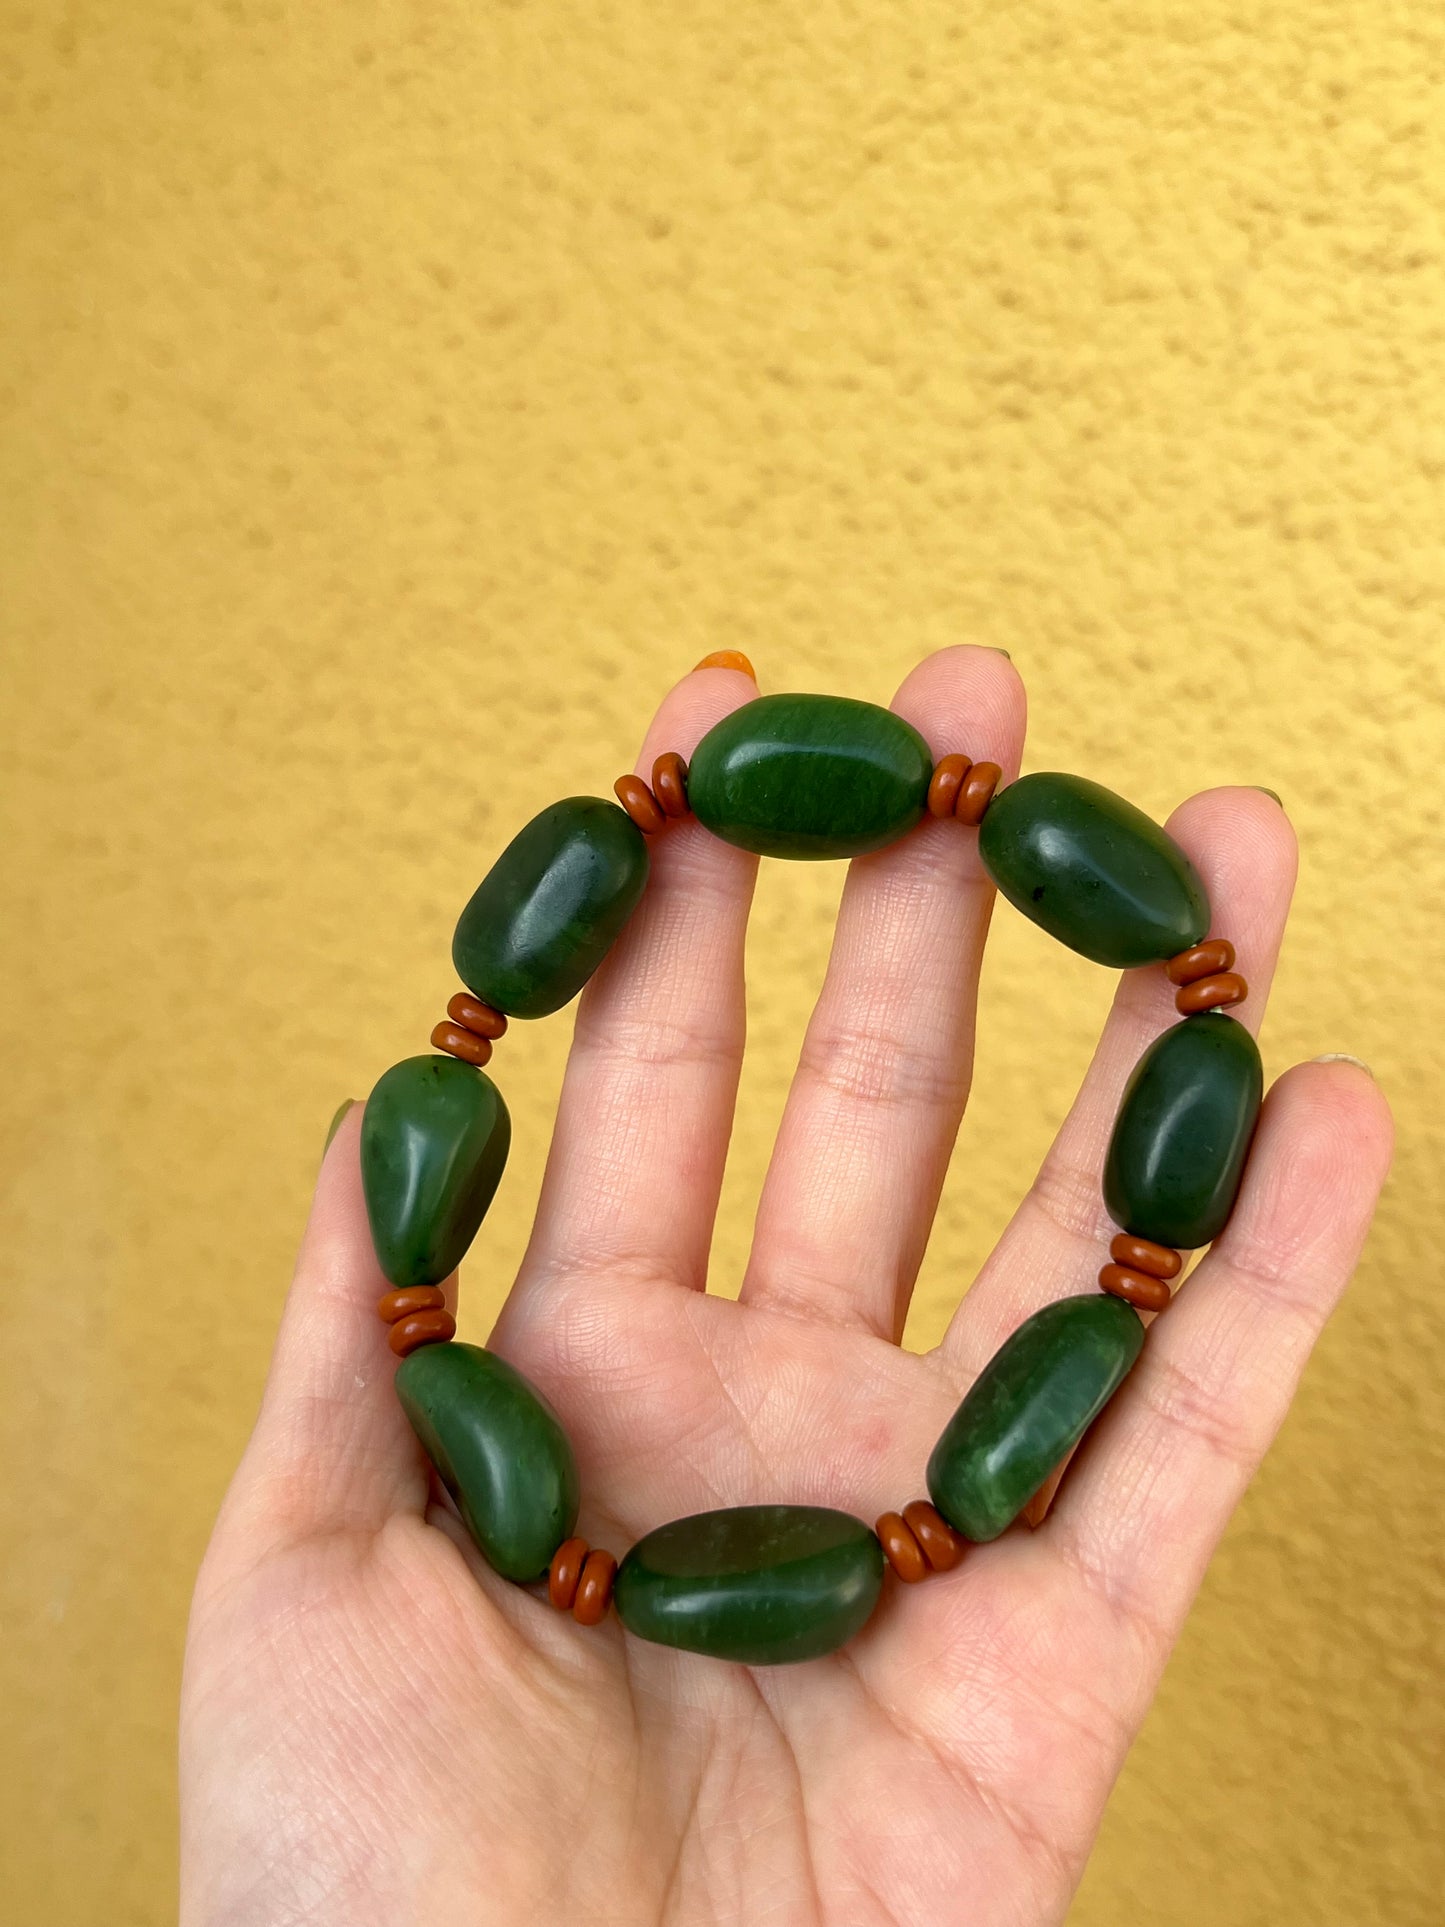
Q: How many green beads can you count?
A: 8